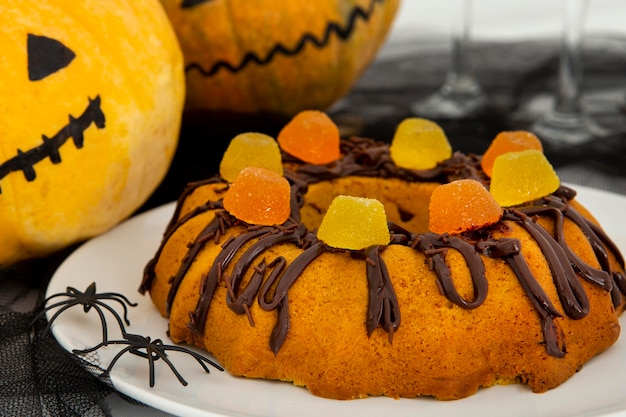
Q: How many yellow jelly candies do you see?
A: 4